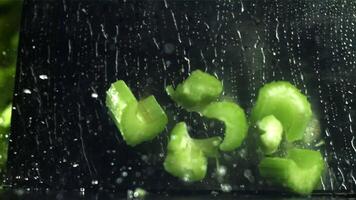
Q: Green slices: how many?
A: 7